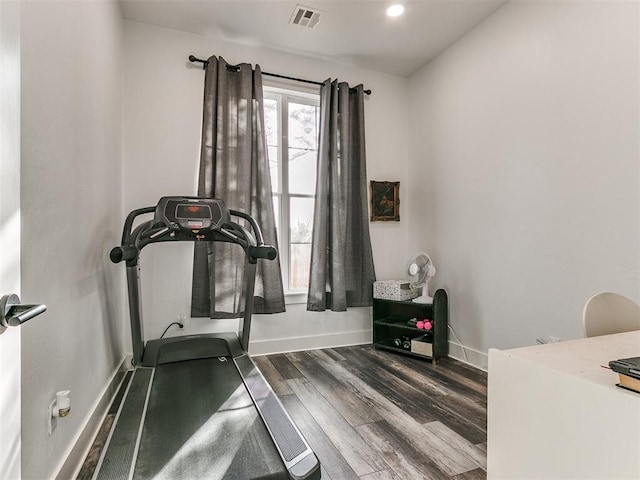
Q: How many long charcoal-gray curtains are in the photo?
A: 2